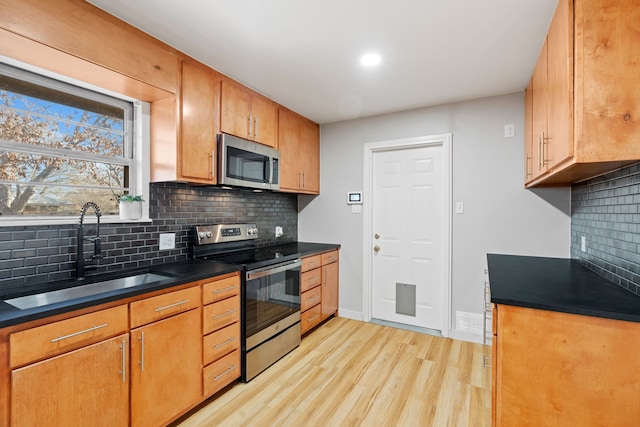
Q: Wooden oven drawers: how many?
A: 0